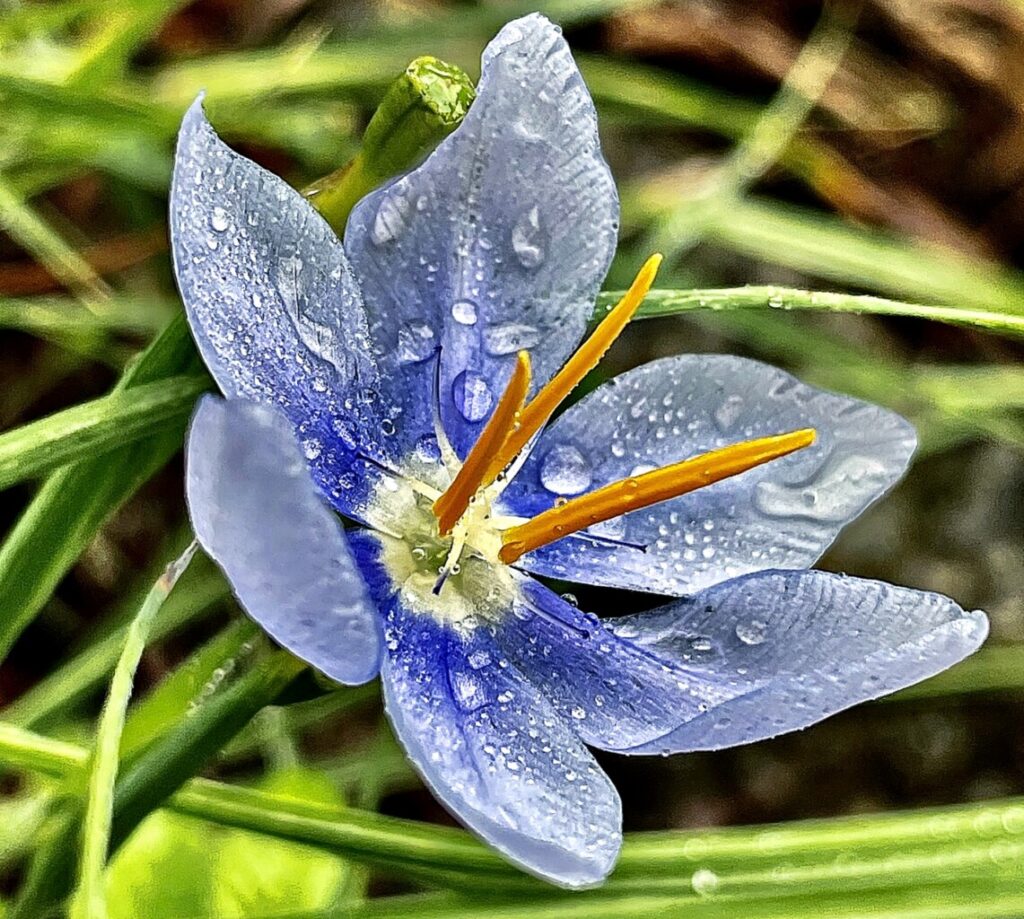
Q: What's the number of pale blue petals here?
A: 6